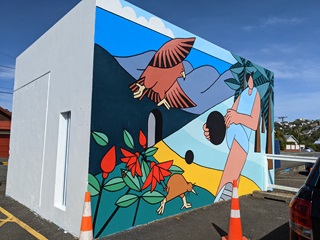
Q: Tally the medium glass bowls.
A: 0